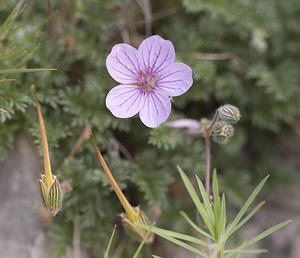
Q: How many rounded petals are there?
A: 5